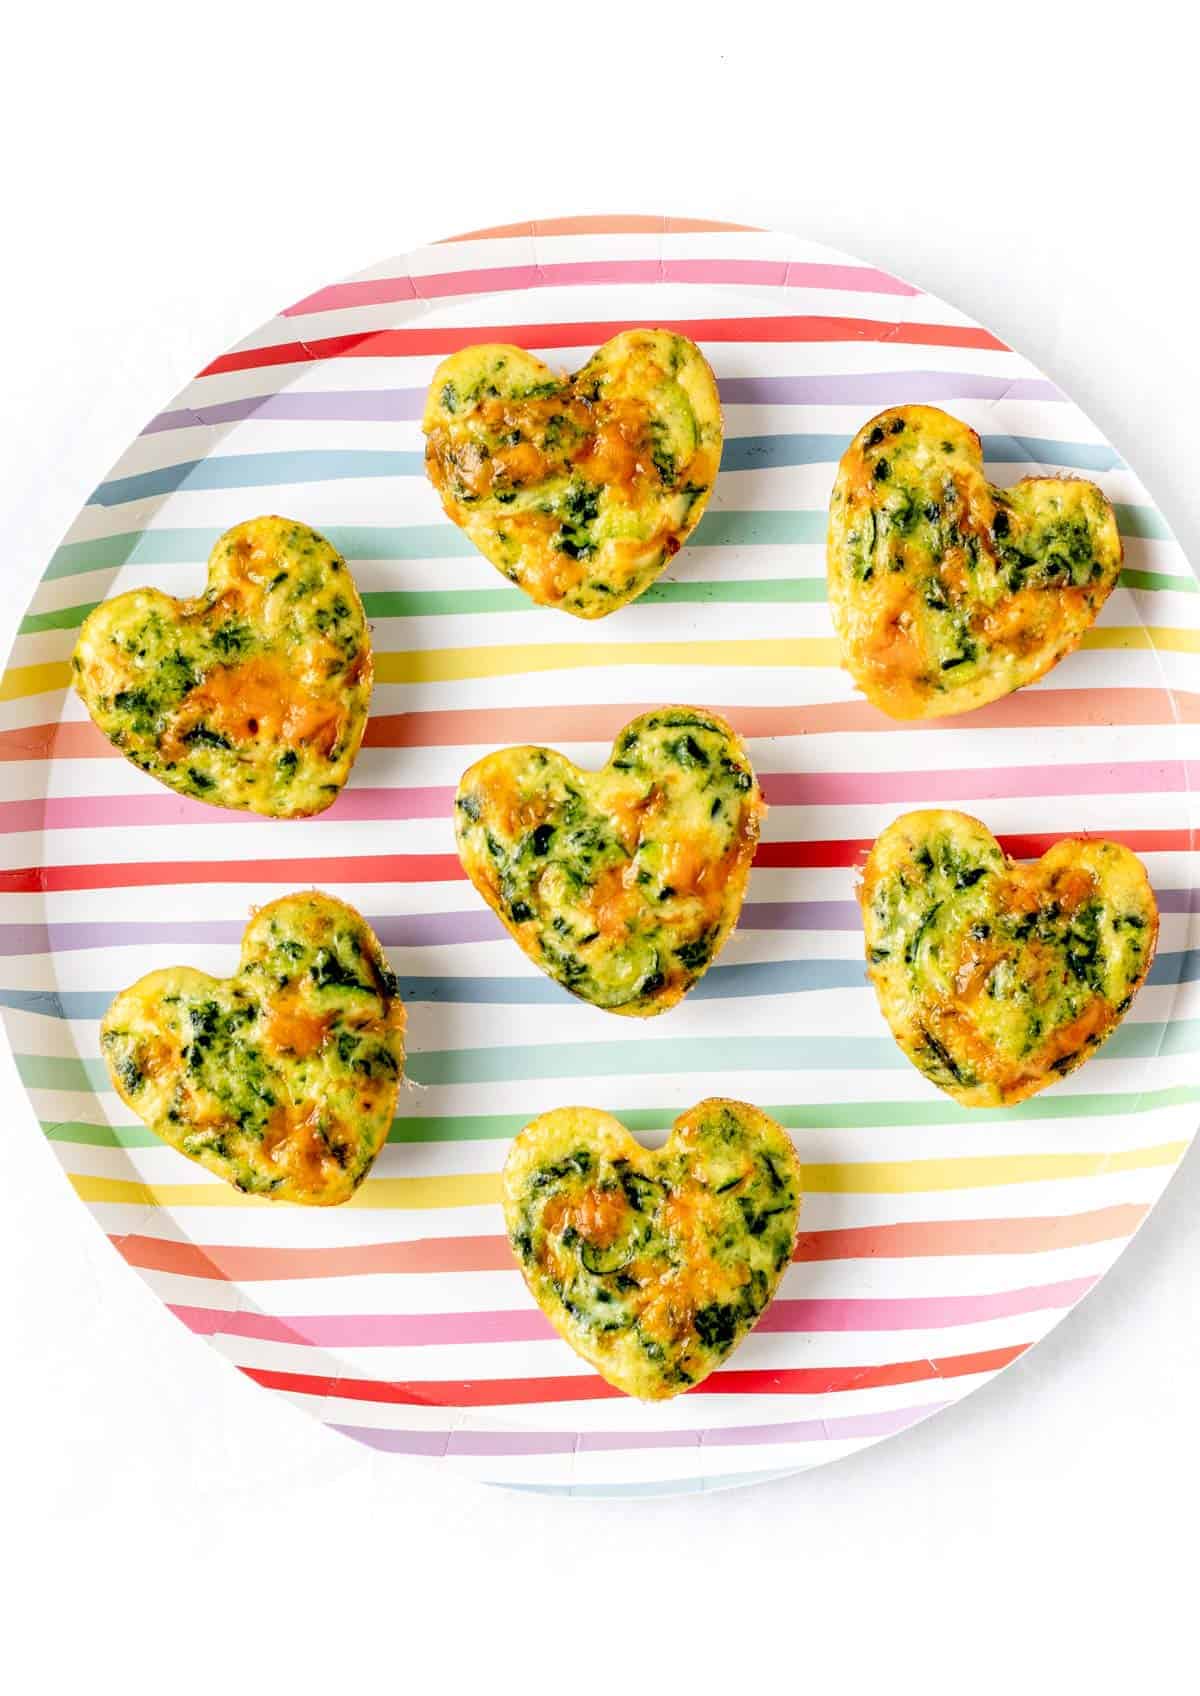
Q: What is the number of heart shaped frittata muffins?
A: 7